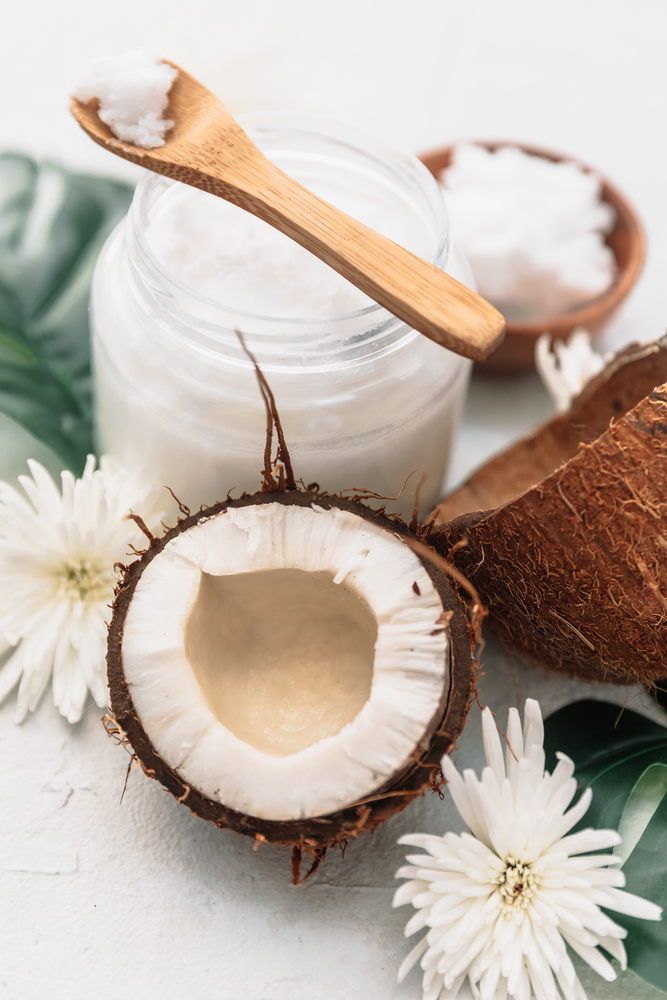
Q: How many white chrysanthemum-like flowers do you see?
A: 3